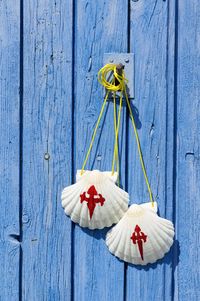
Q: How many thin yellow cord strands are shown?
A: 4